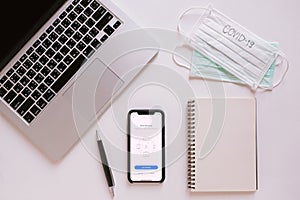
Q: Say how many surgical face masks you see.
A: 2